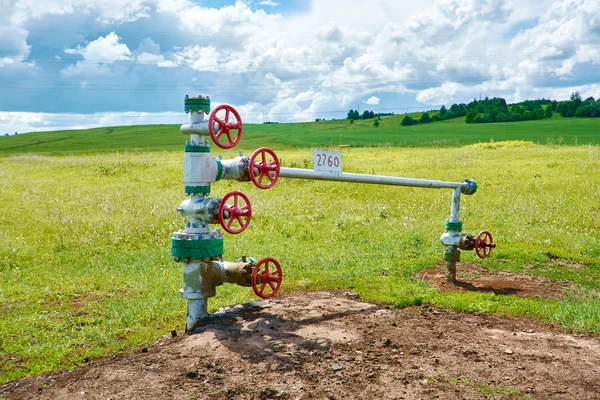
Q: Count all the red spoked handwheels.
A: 5